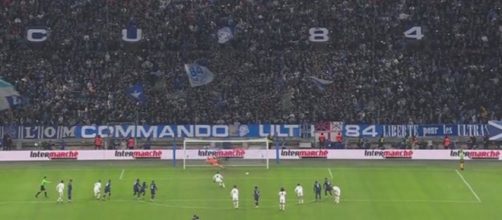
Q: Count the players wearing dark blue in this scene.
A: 8